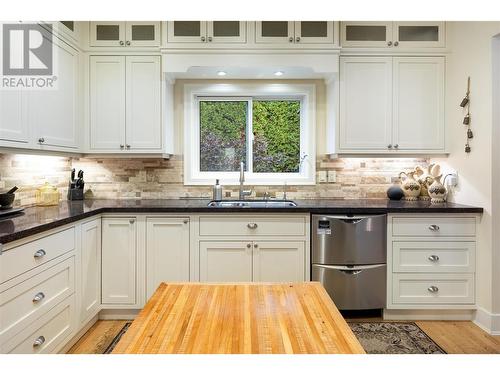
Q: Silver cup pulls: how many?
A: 7